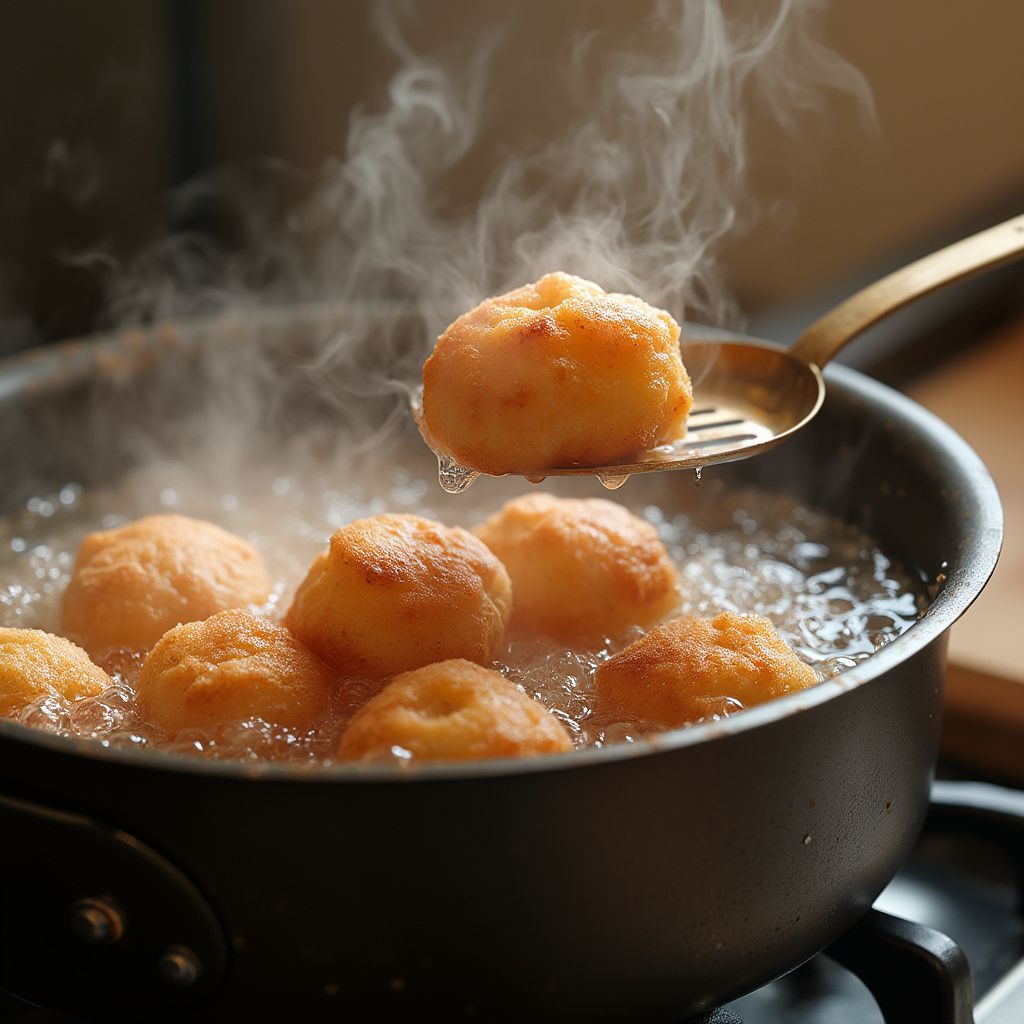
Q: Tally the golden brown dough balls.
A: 8